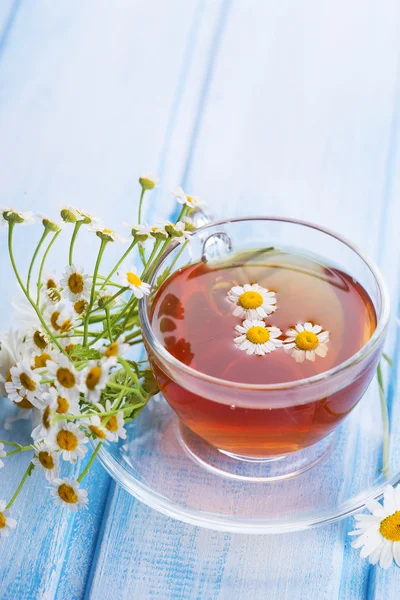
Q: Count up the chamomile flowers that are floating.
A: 3